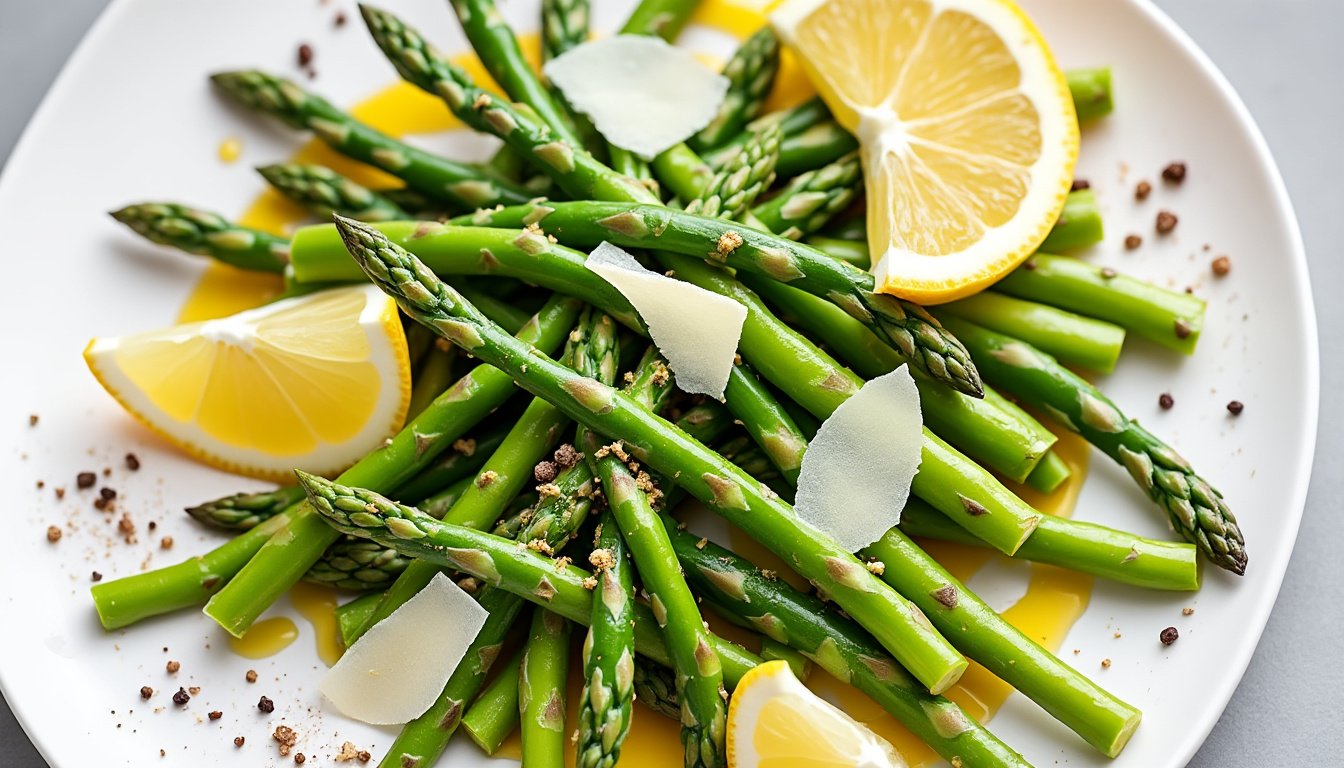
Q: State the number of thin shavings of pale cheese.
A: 4